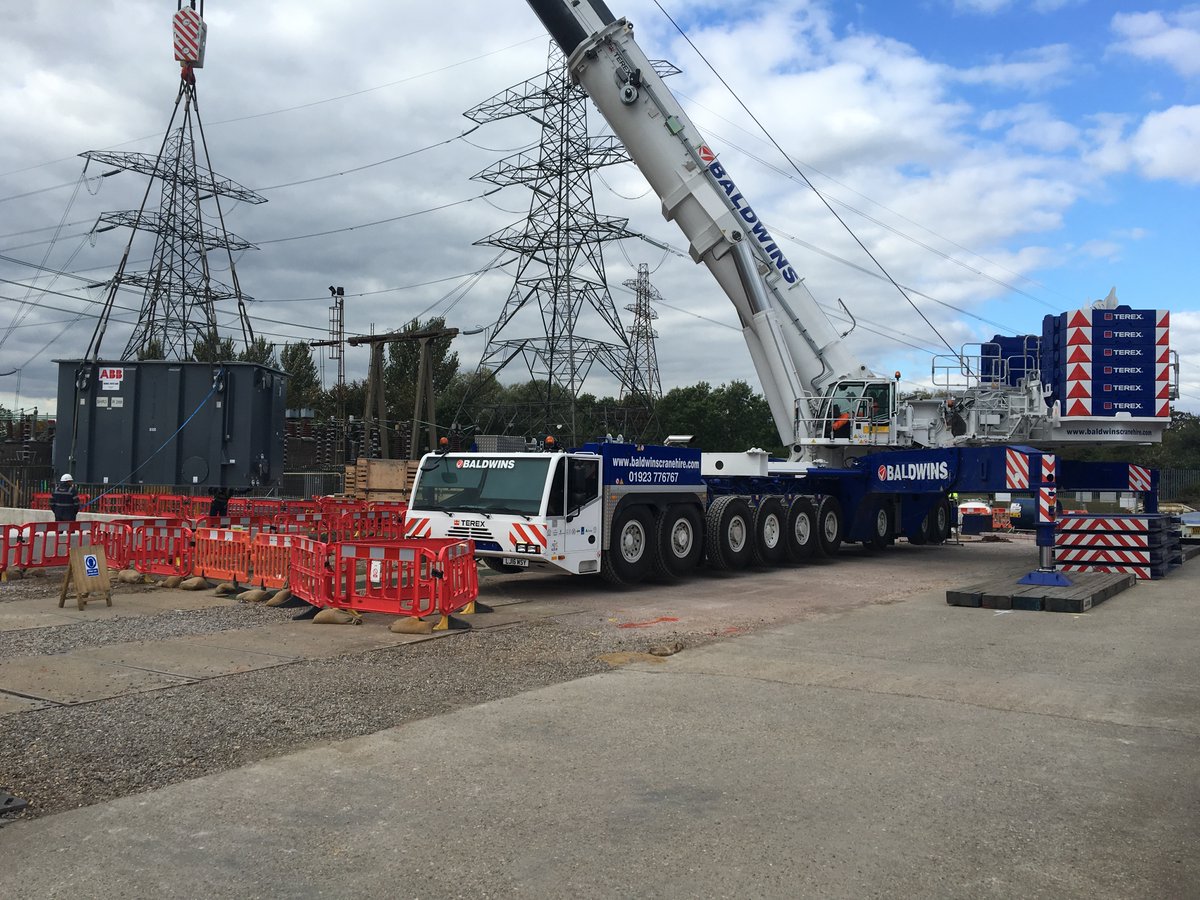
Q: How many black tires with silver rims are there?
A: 9